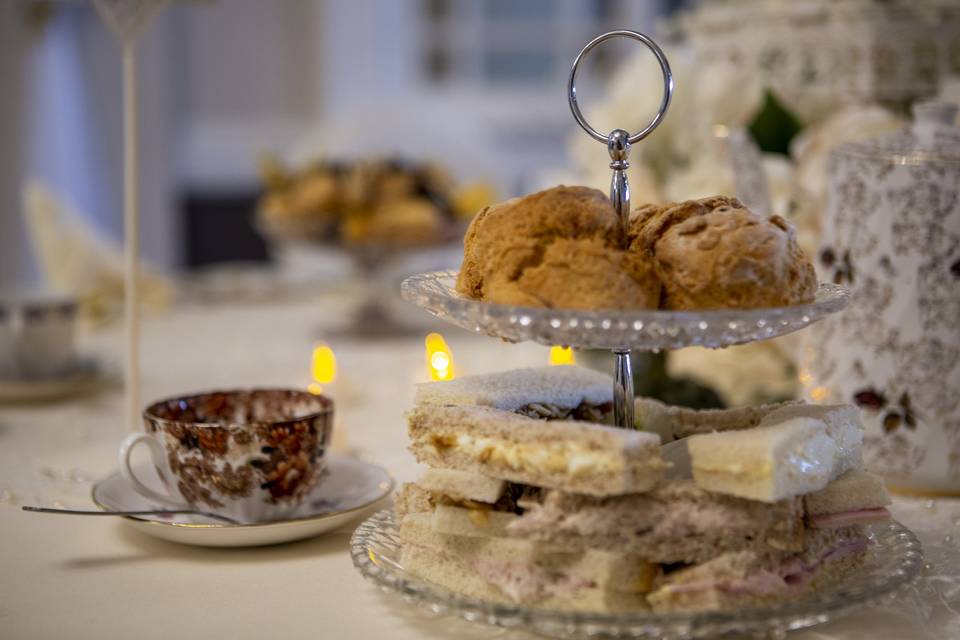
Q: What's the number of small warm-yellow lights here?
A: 3